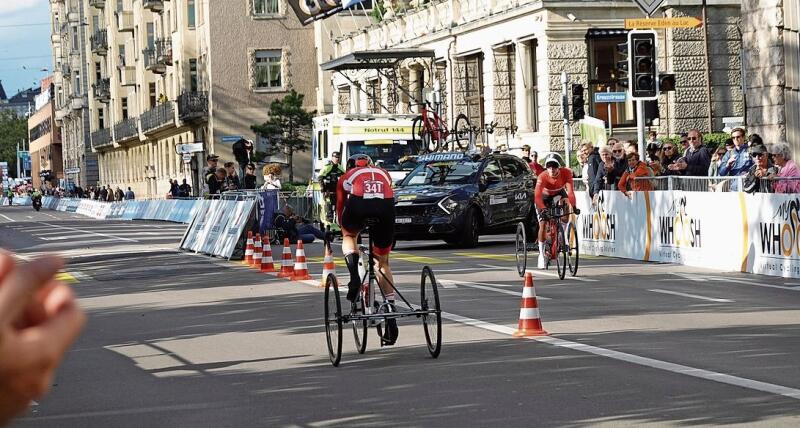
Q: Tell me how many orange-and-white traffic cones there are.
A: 7